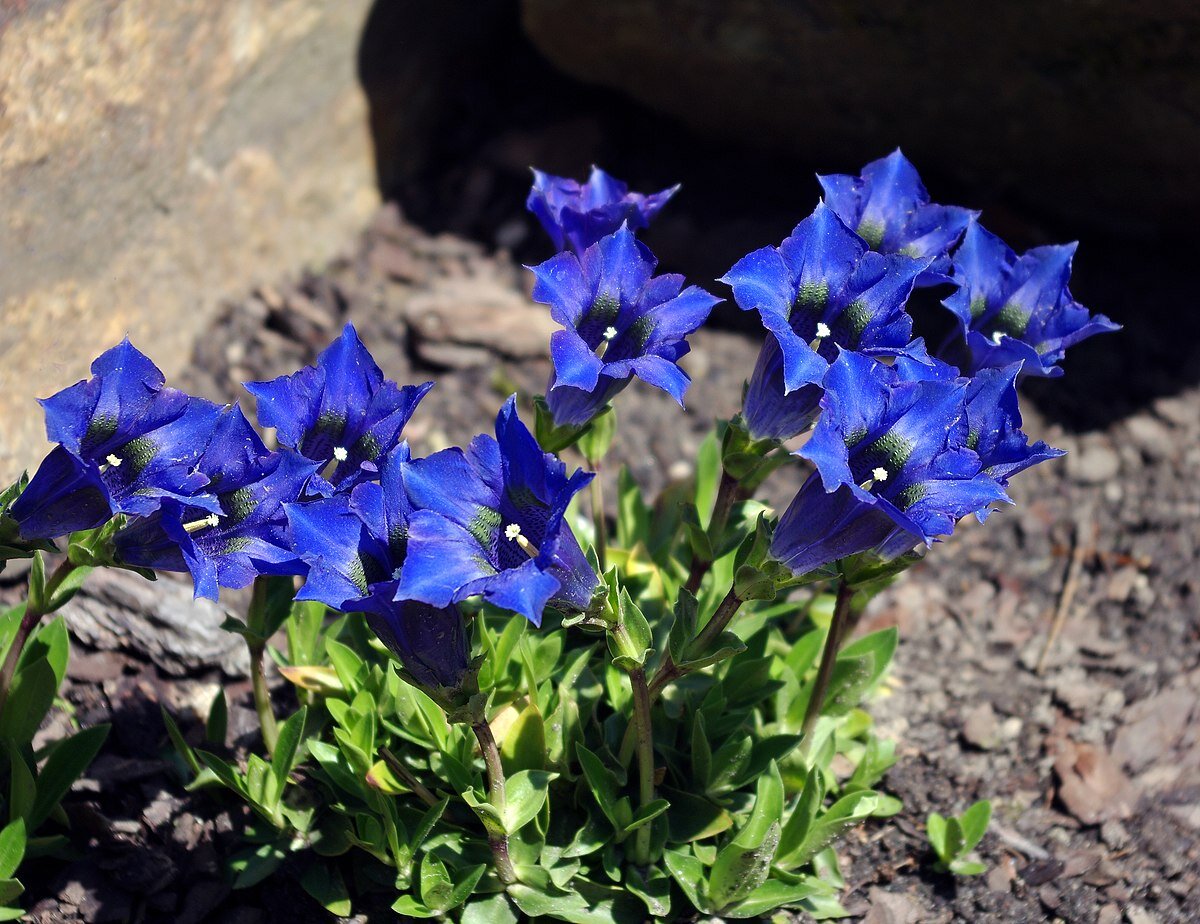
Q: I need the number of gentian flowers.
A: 12